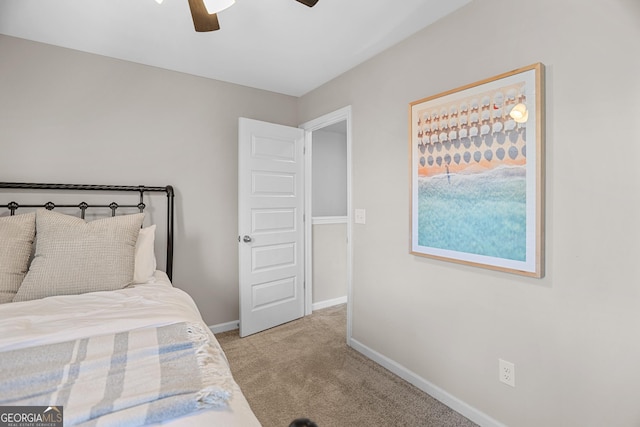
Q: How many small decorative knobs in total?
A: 5